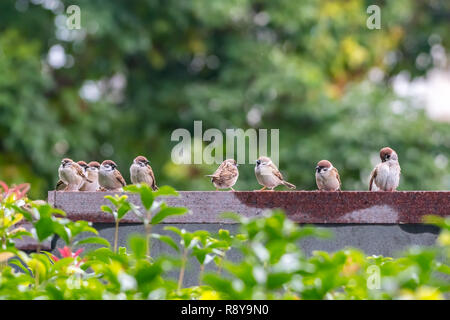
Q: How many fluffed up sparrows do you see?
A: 9